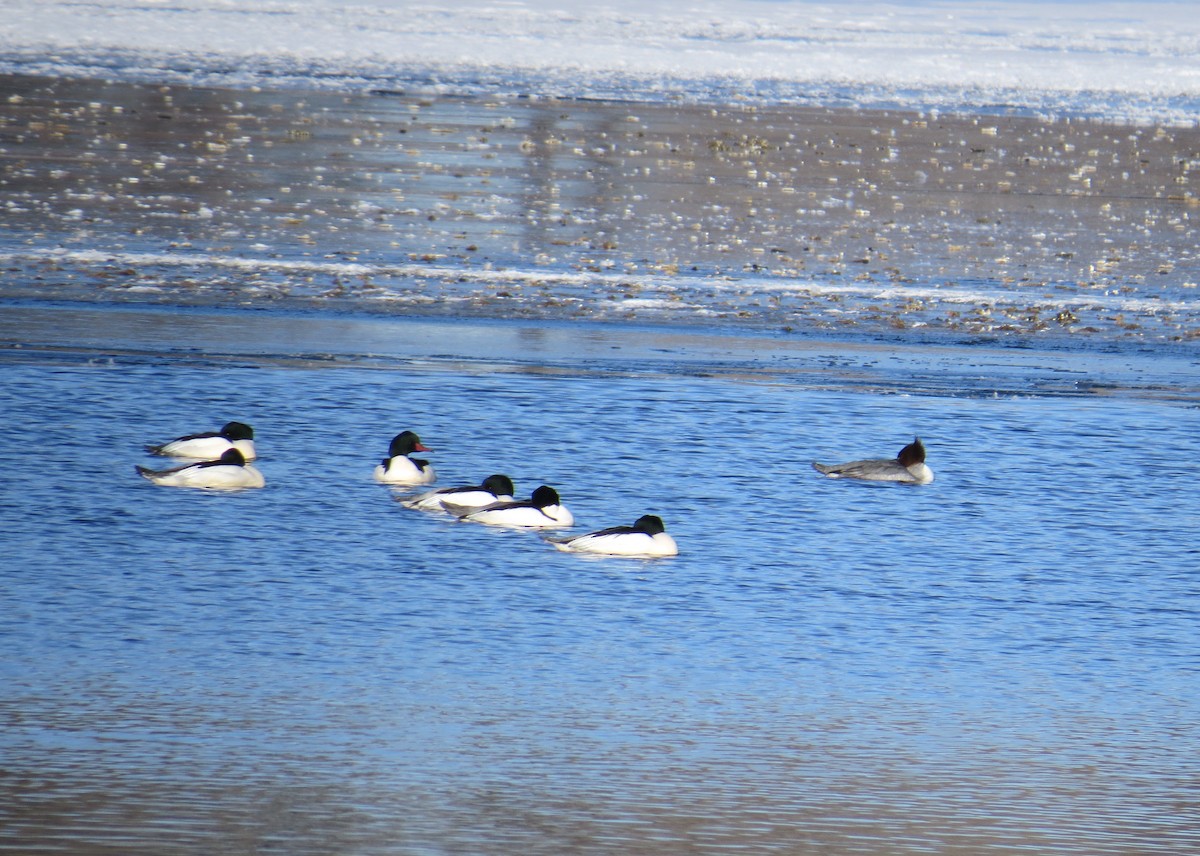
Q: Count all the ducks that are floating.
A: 7